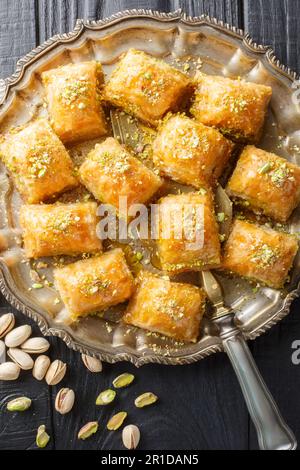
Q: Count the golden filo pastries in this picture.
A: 12